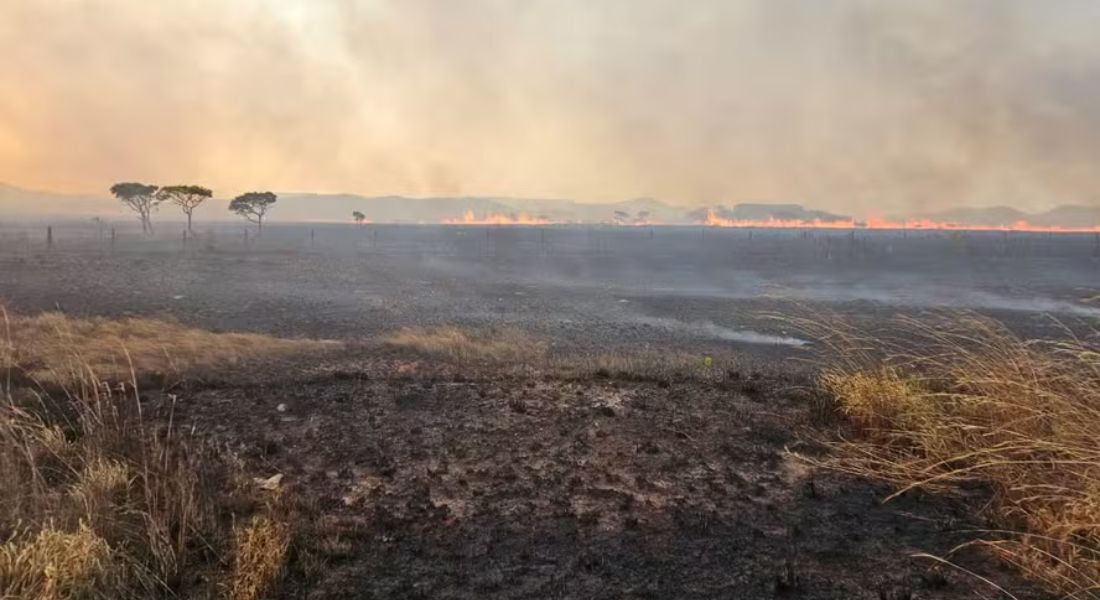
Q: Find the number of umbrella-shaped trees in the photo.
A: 3